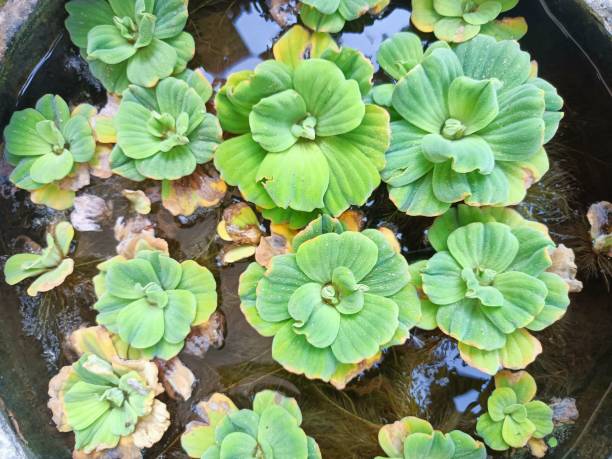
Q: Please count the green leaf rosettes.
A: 15